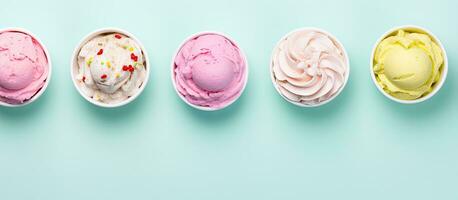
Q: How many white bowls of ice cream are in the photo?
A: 5